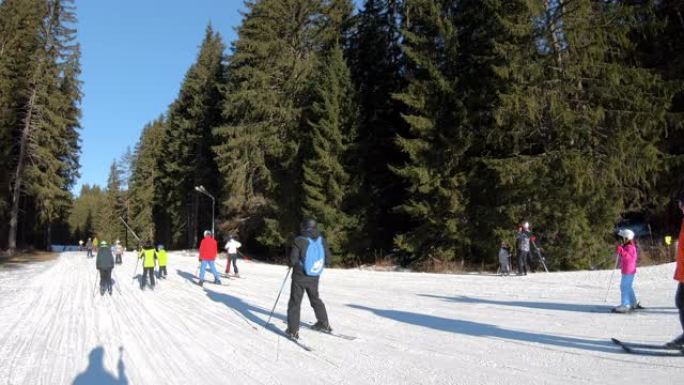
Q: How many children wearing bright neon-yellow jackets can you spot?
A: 2